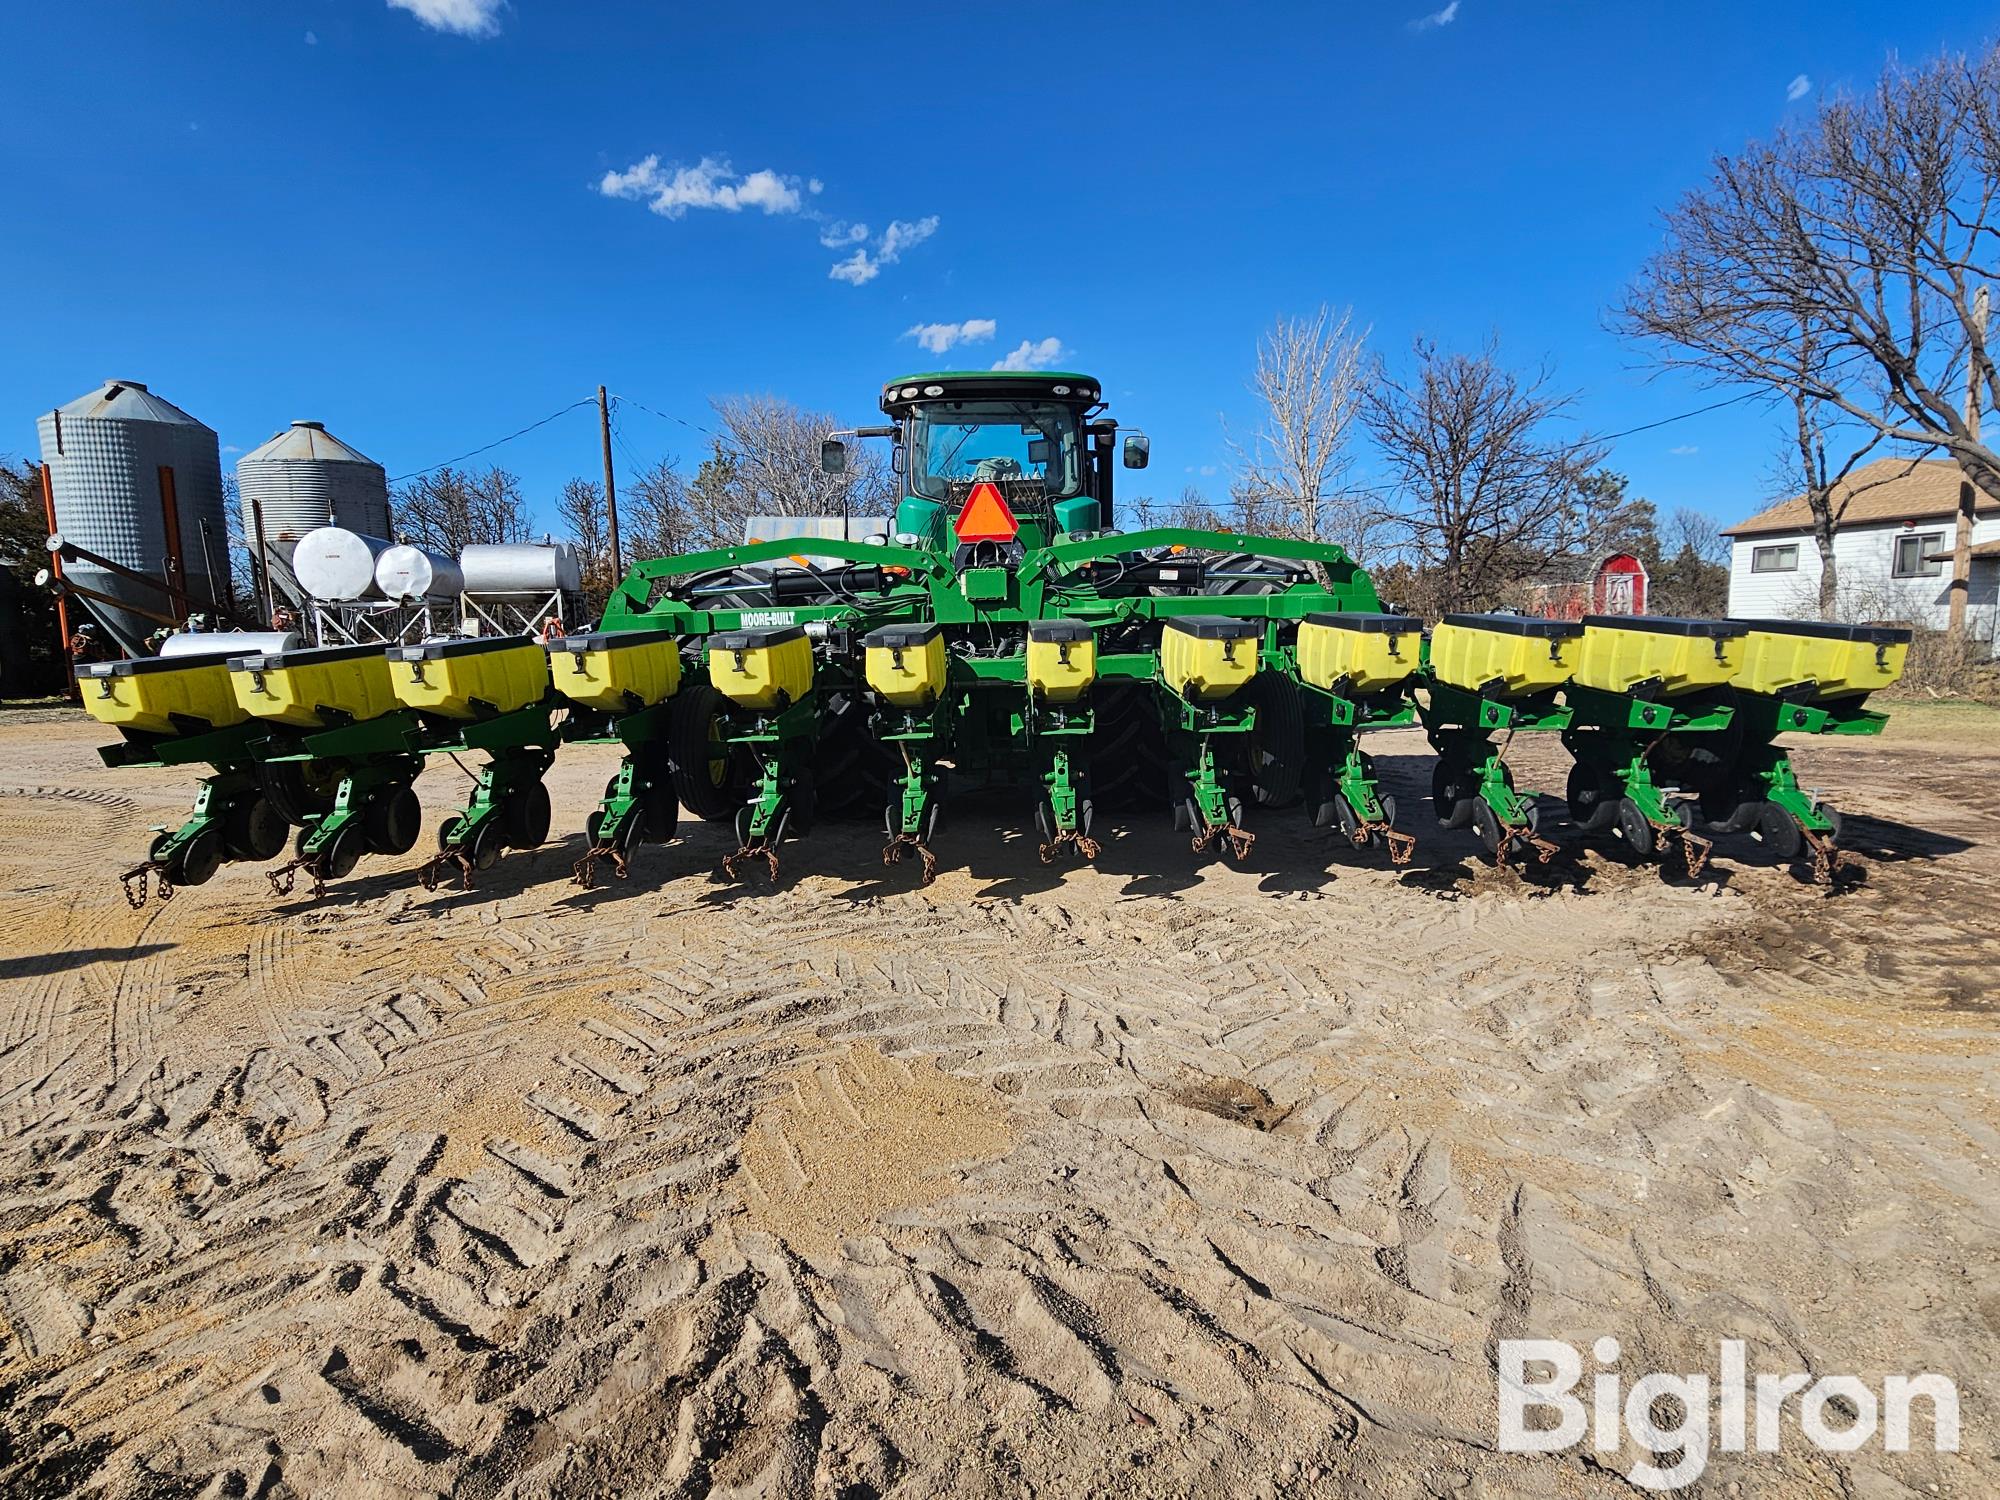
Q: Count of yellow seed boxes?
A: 12